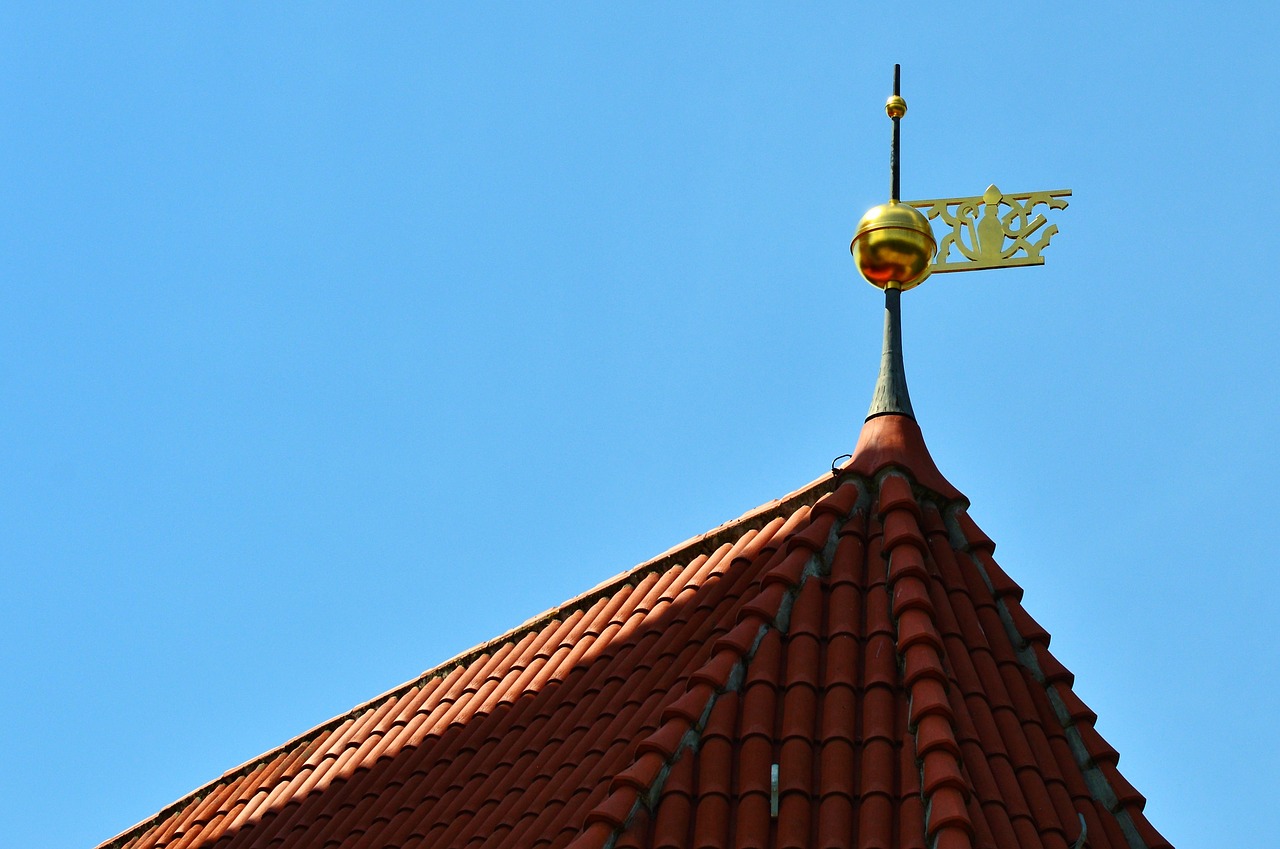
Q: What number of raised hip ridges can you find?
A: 3